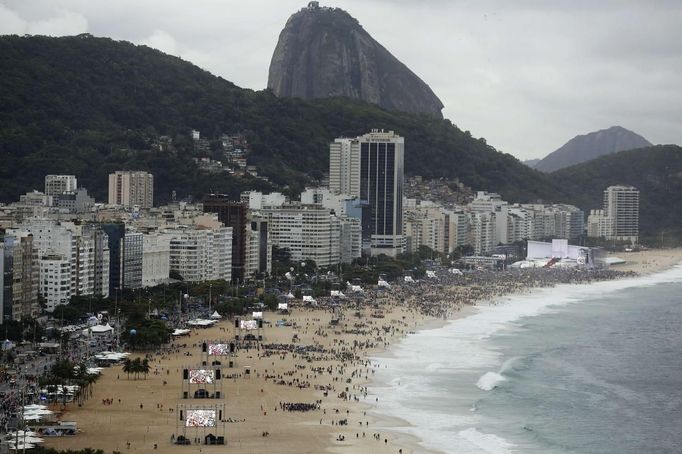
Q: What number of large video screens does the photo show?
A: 4